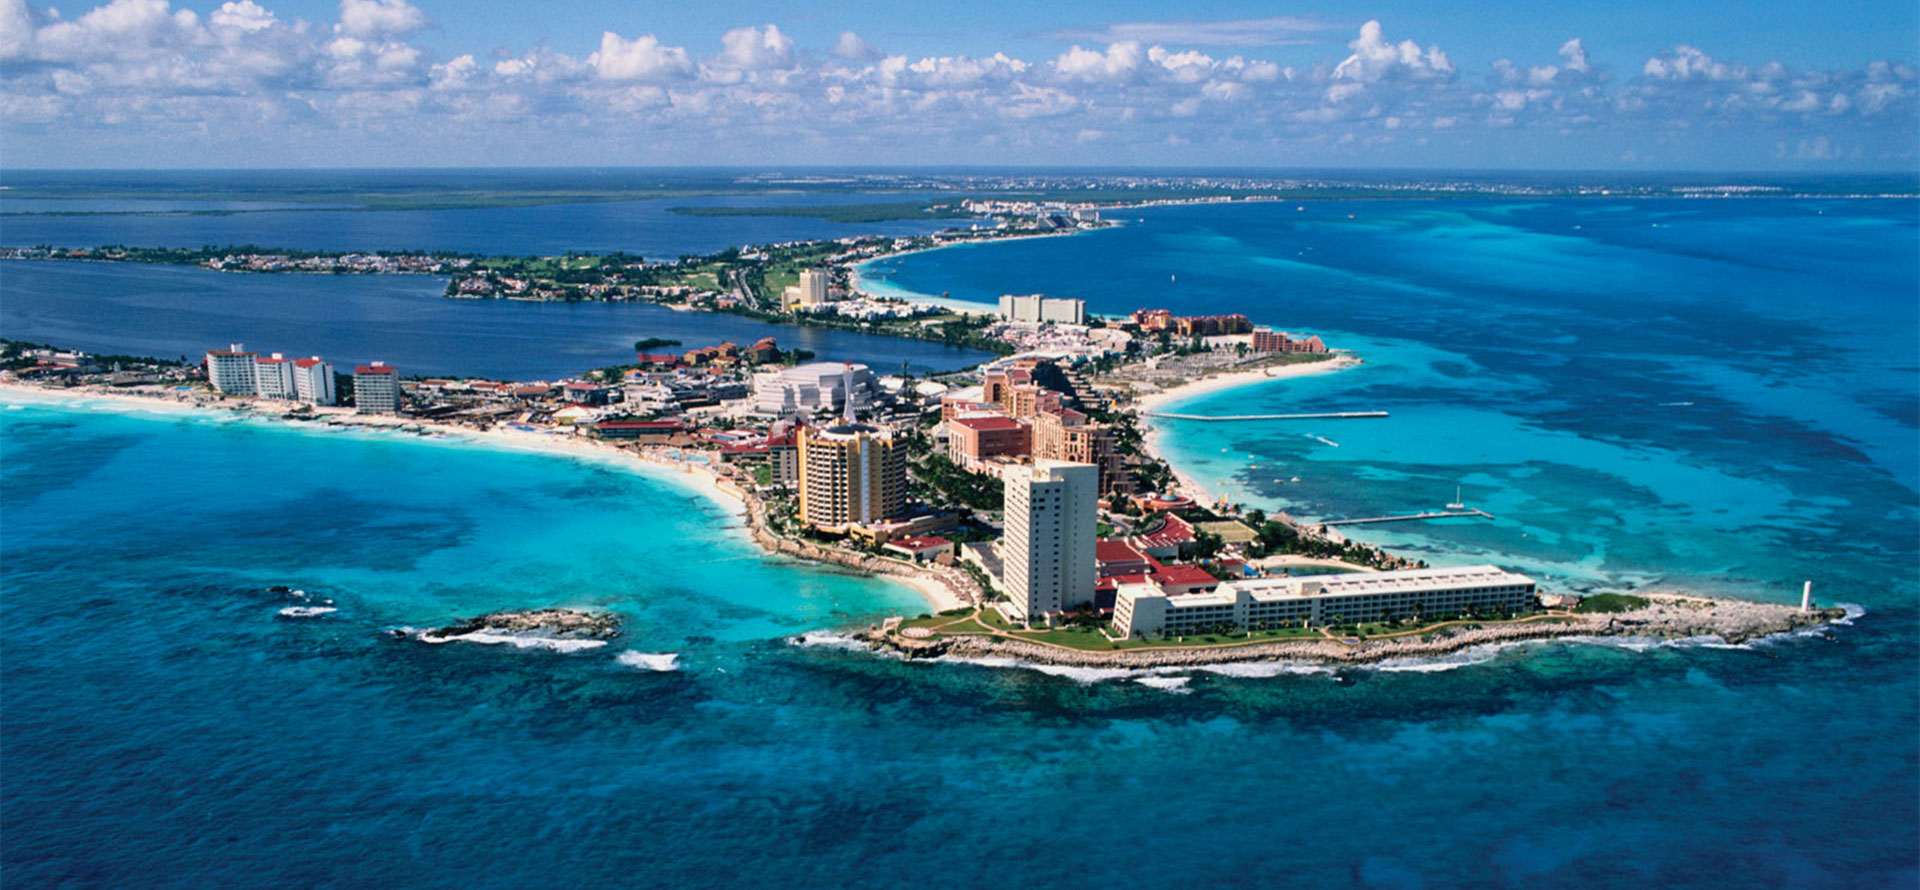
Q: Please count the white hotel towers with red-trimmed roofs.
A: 4